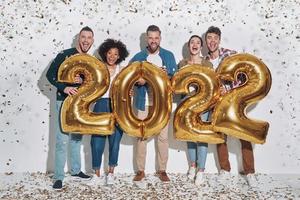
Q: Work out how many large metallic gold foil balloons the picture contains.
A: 4